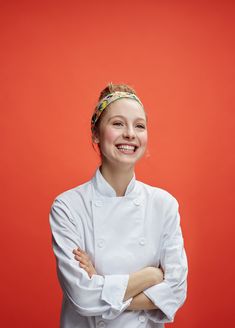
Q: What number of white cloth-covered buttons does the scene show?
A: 6